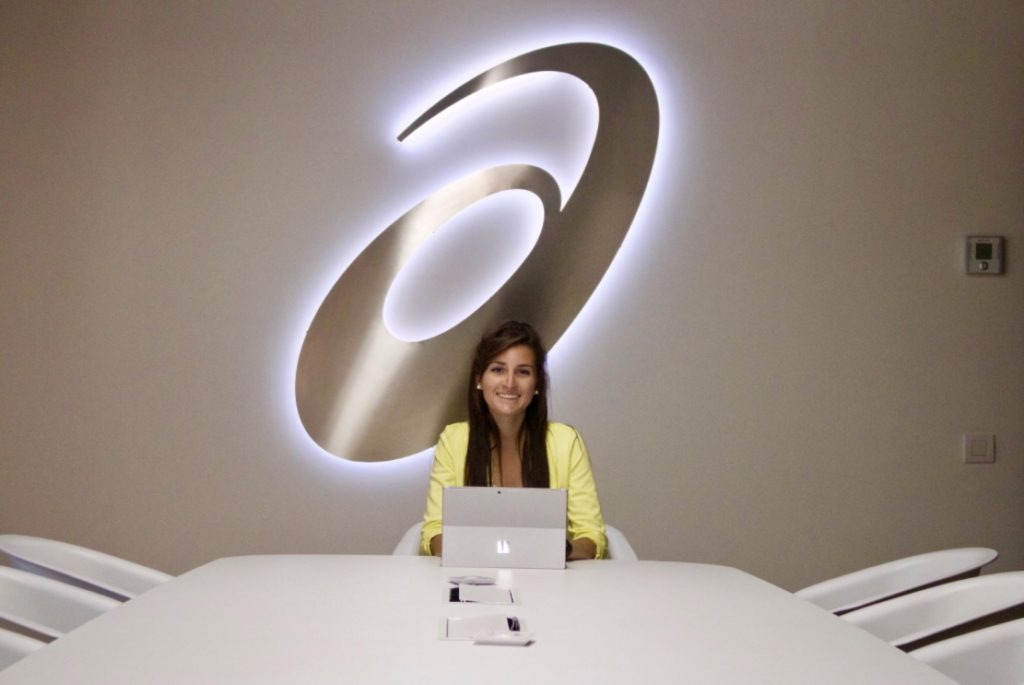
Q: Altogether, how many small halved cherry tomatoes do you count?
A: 0